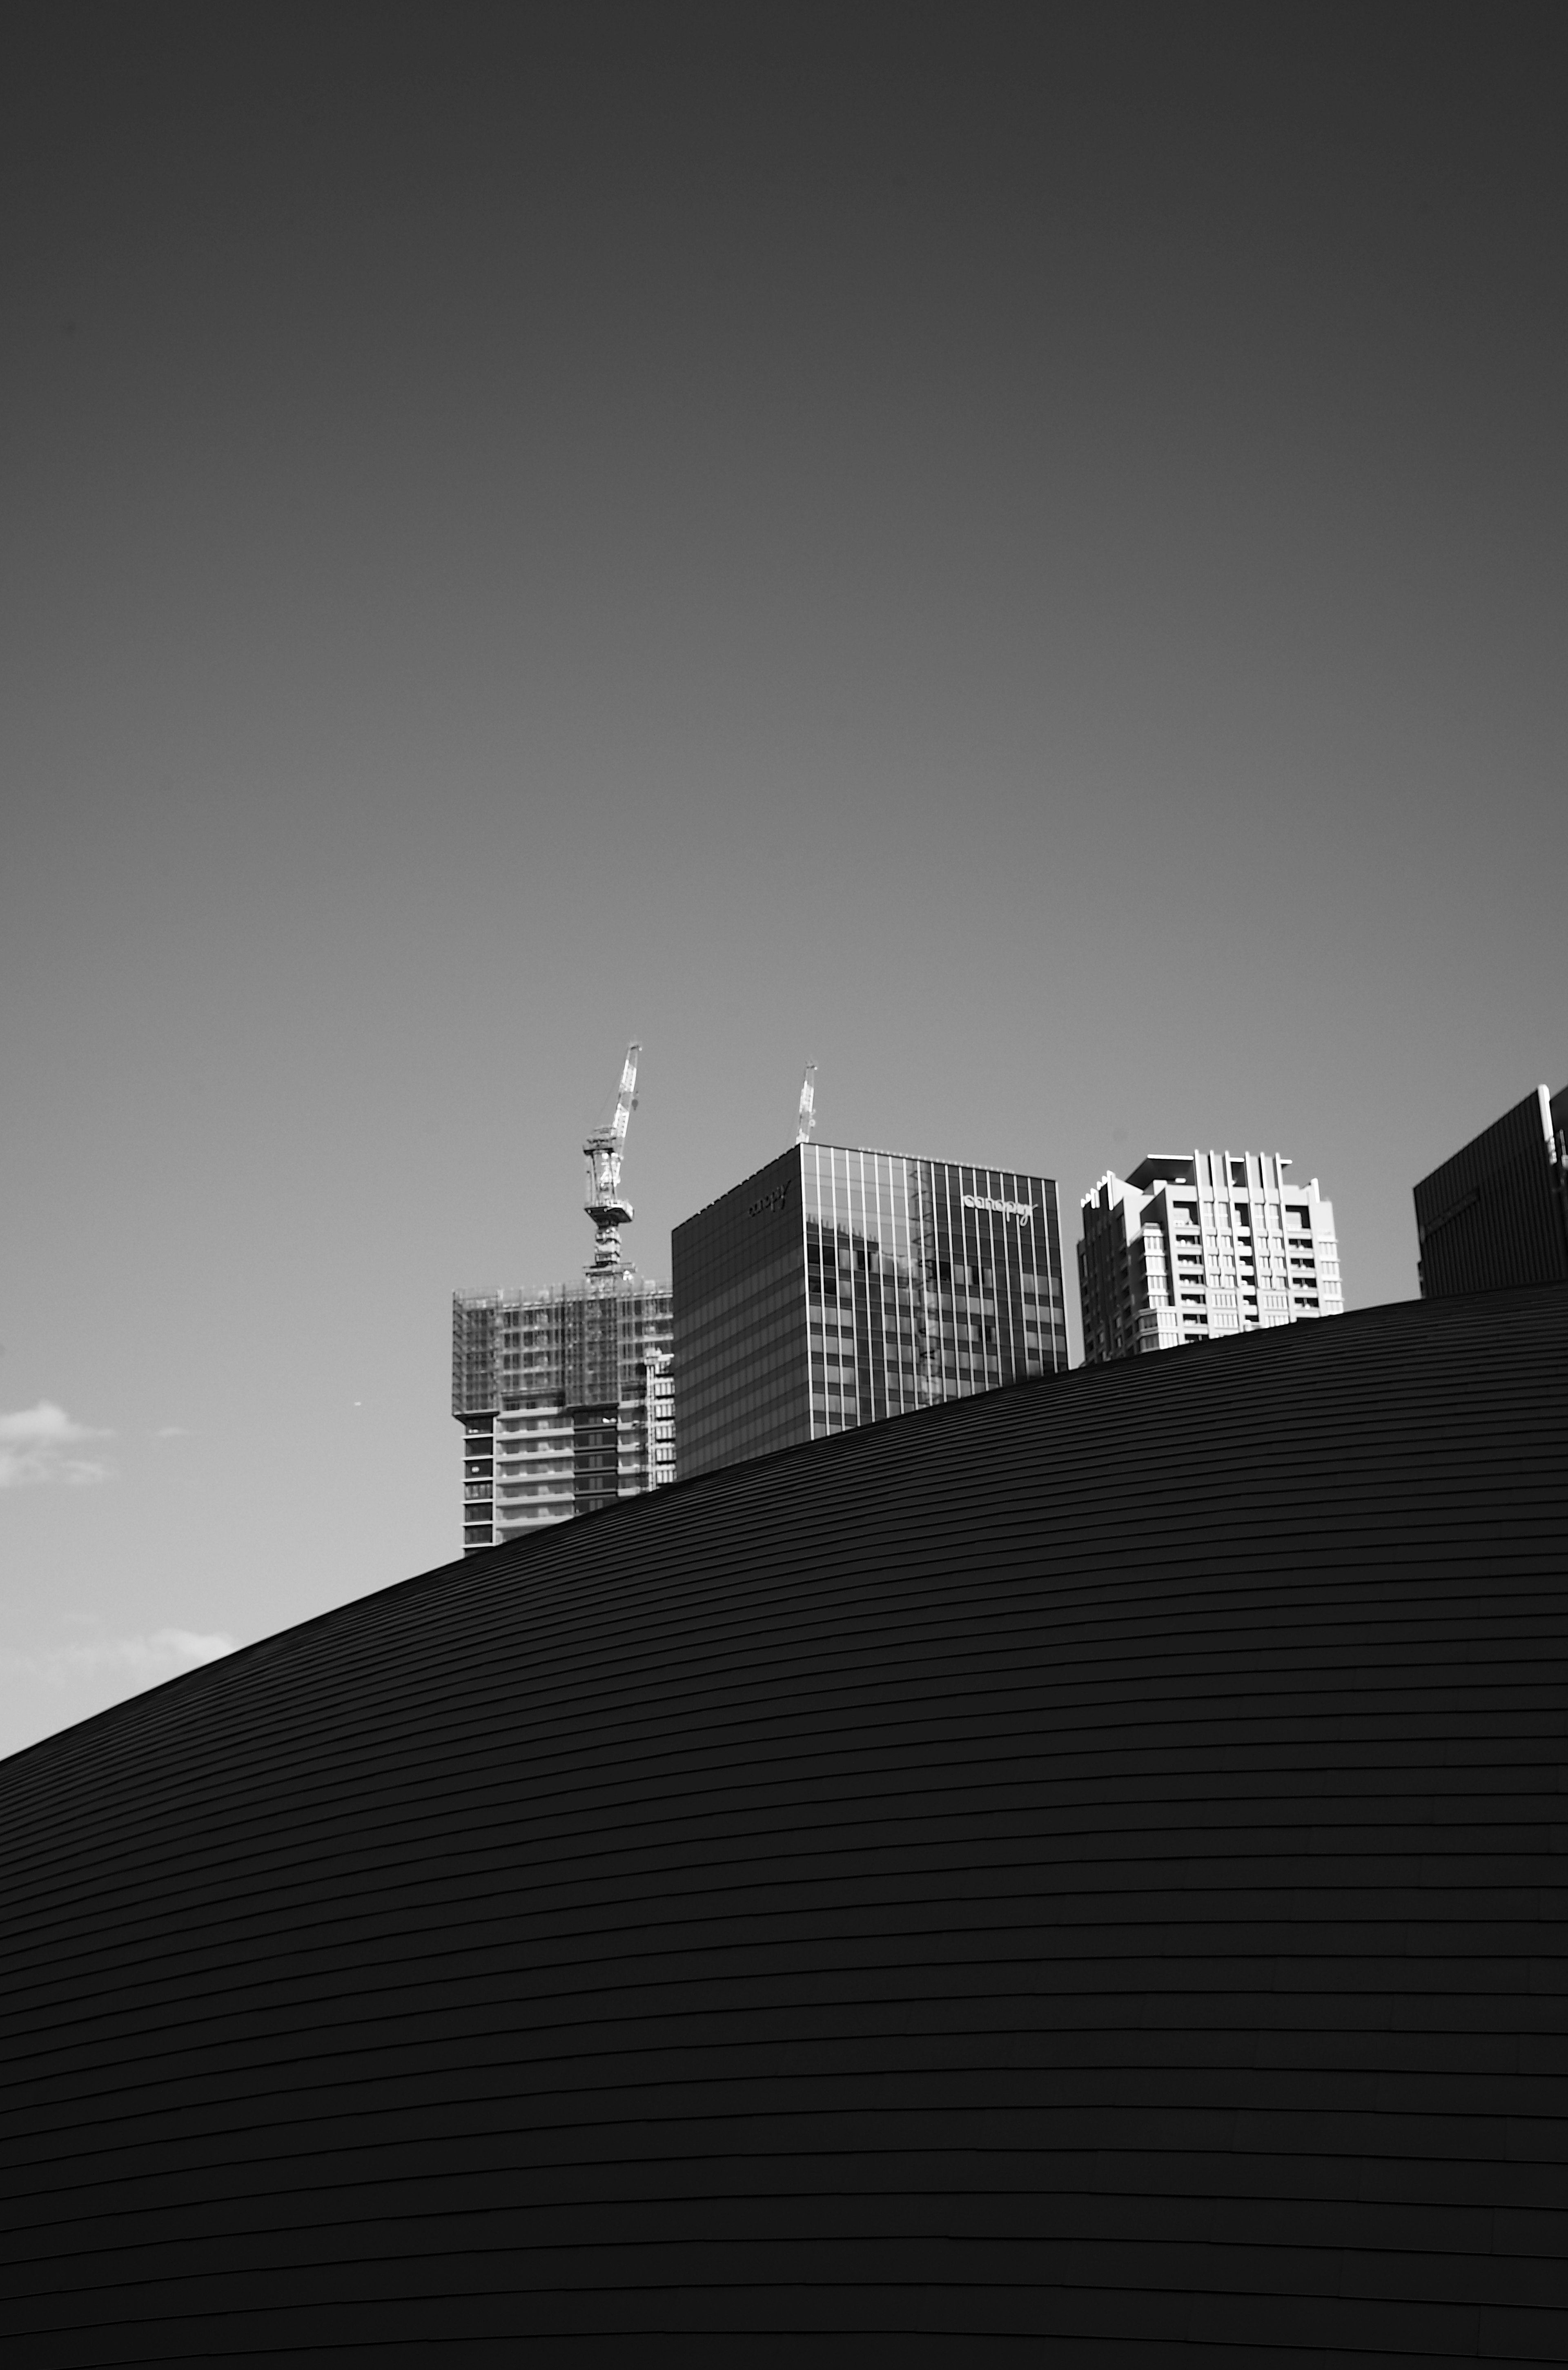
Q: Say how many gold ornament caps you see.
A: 0